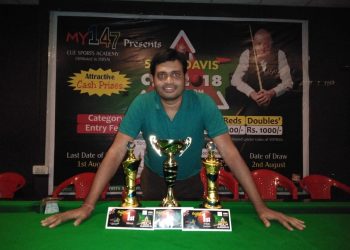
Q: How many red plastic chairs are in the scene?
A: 5